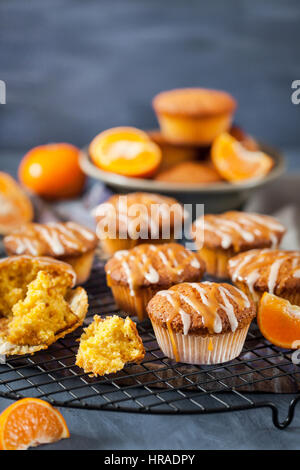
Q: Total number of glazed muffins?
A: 6